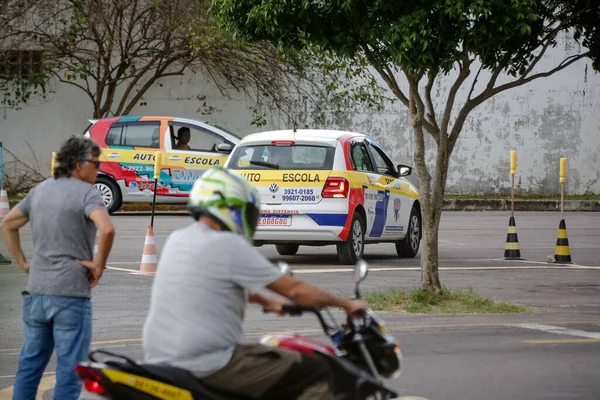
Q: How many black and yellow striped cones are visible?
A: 2